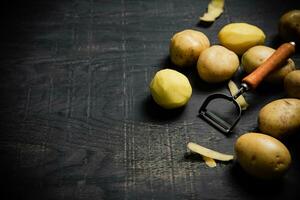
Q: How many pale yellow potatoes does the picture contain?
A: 2